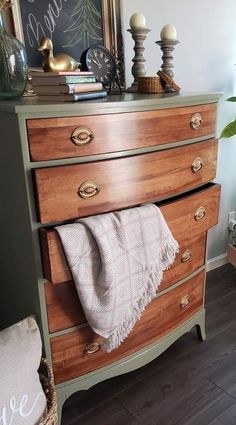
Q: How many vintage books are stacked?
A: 4